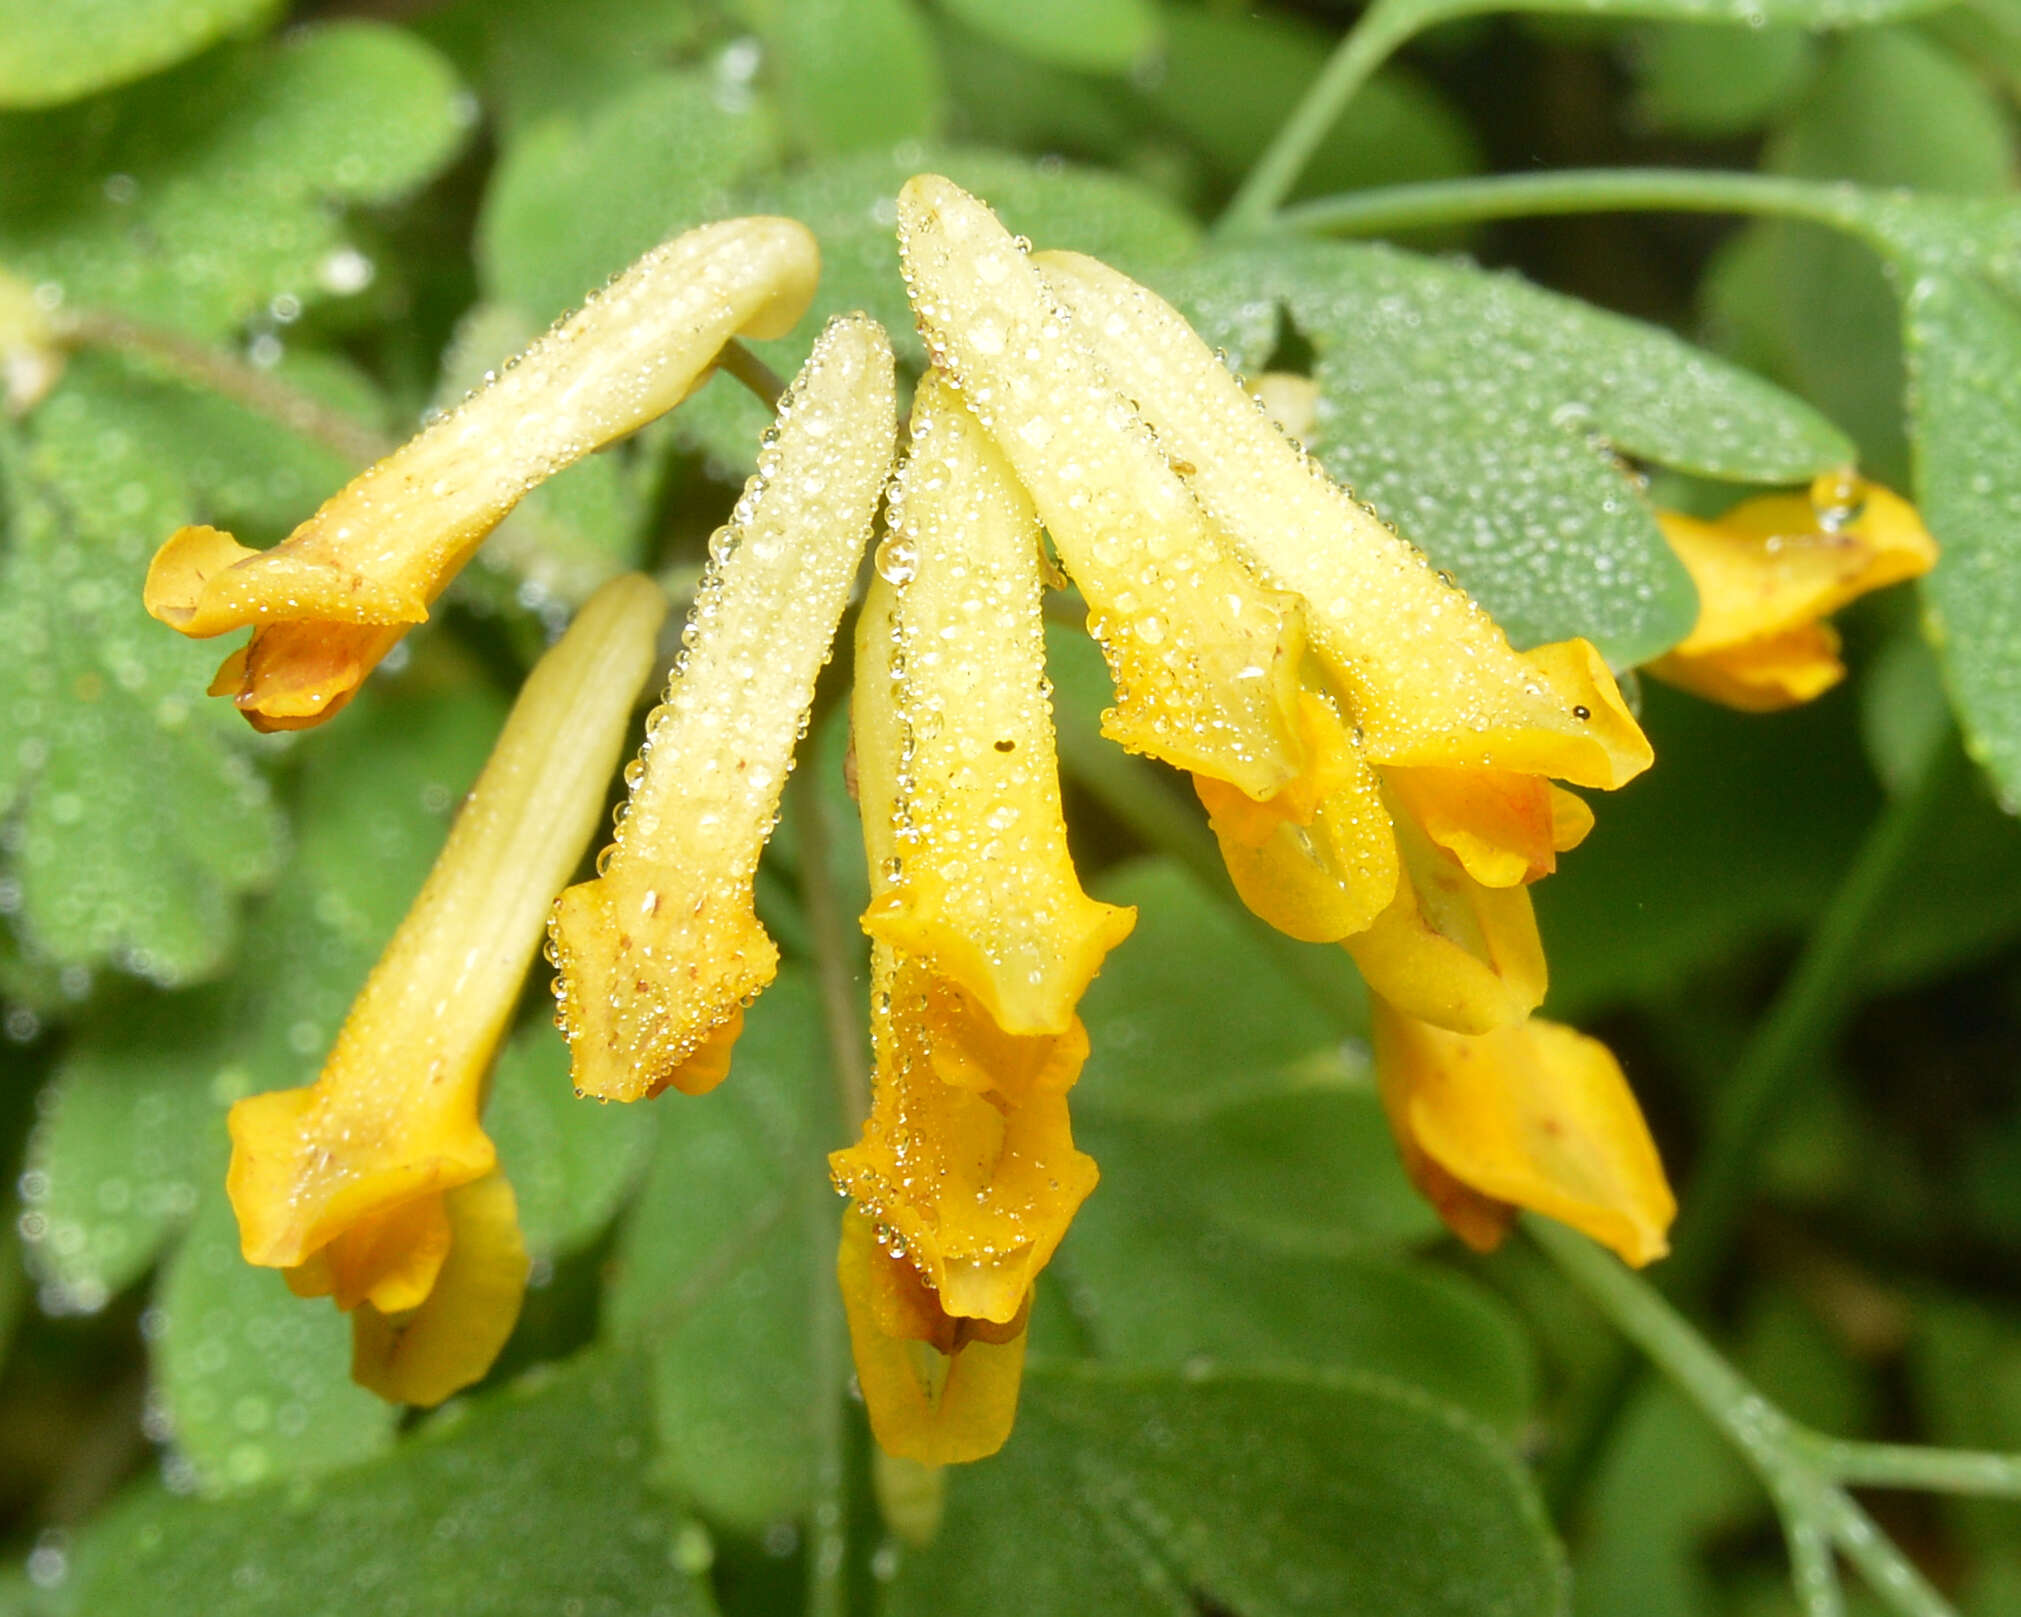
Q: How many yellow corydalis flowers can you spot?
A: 9